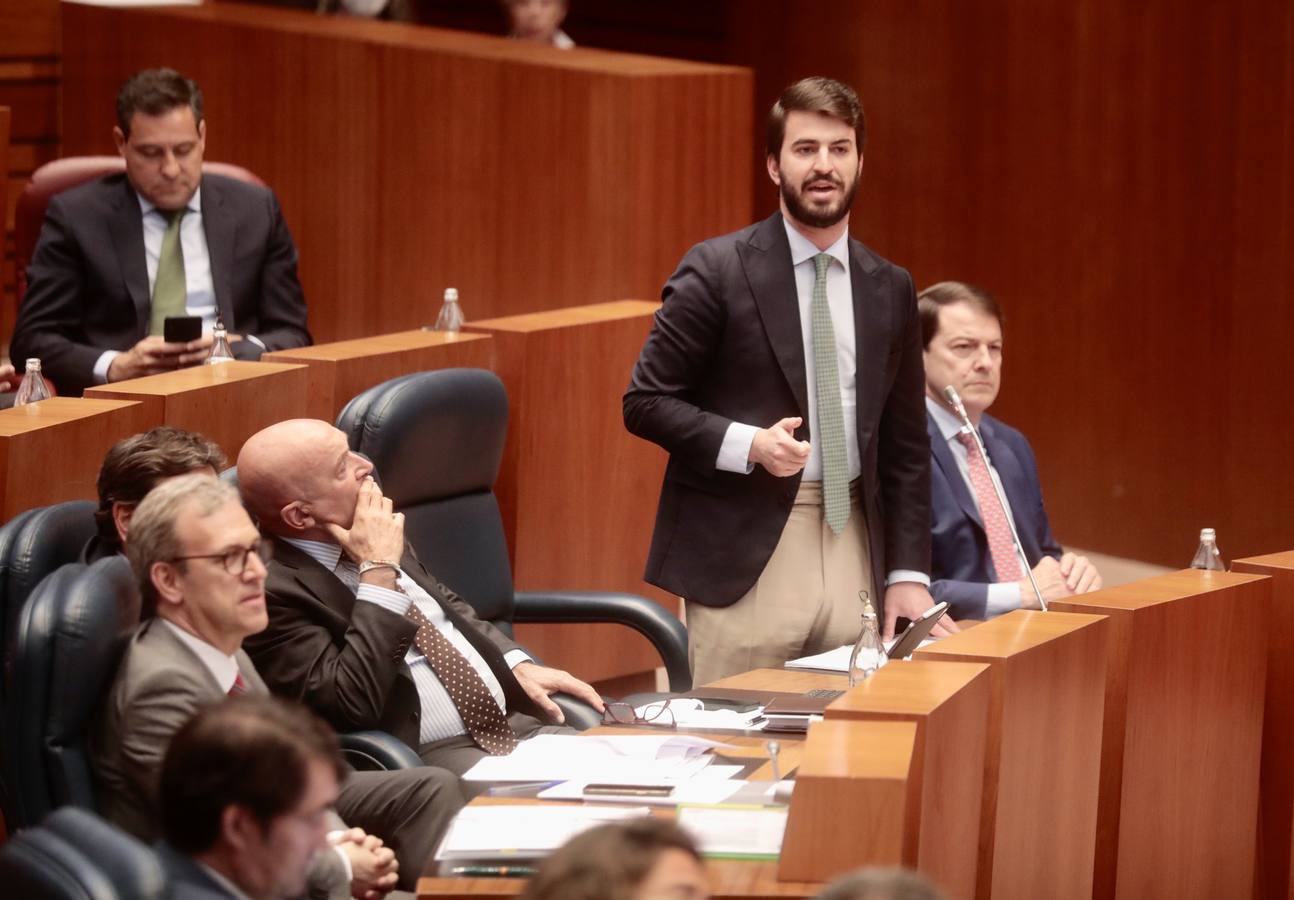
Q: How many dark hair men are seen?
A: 5